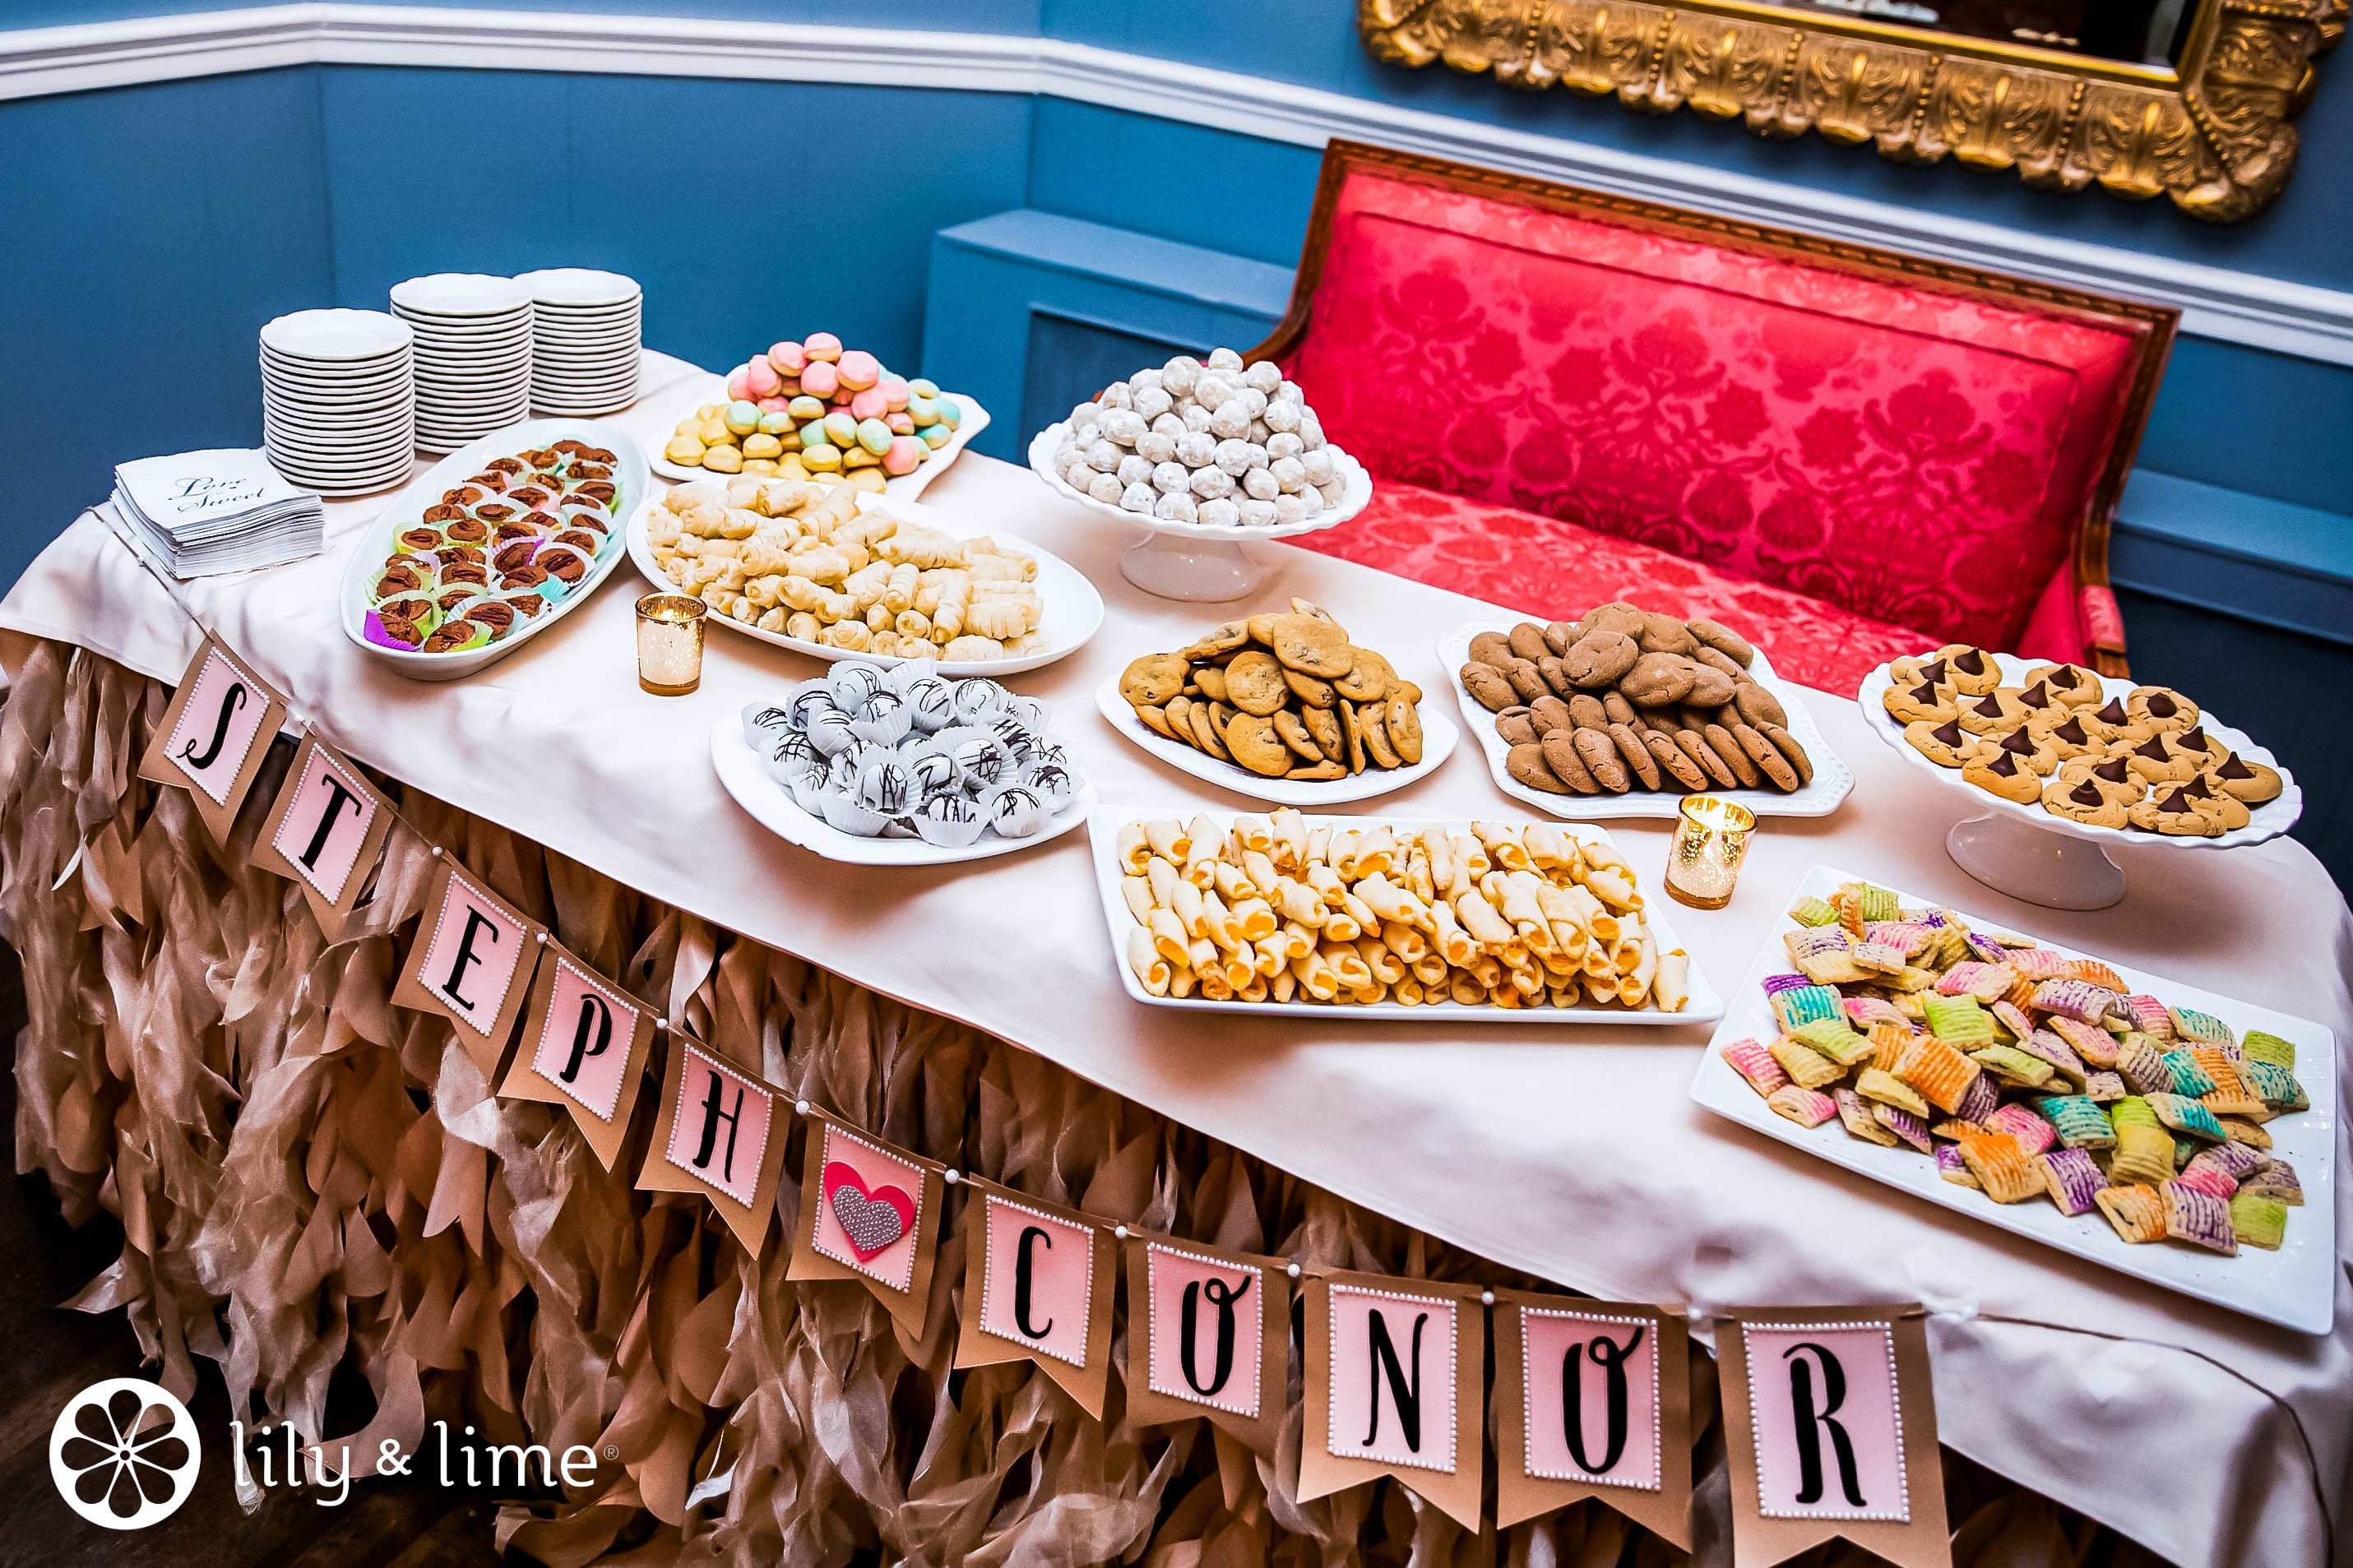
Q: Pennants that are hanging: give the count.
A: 11